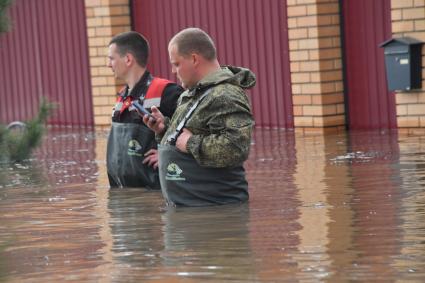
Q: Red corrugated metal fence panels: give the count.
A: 3